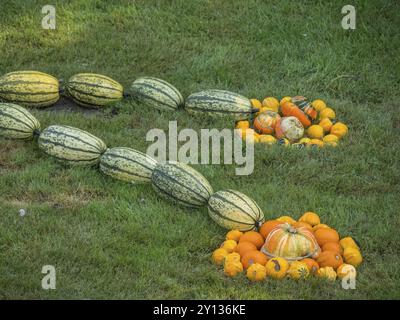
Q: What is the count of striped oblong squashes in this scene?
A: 9